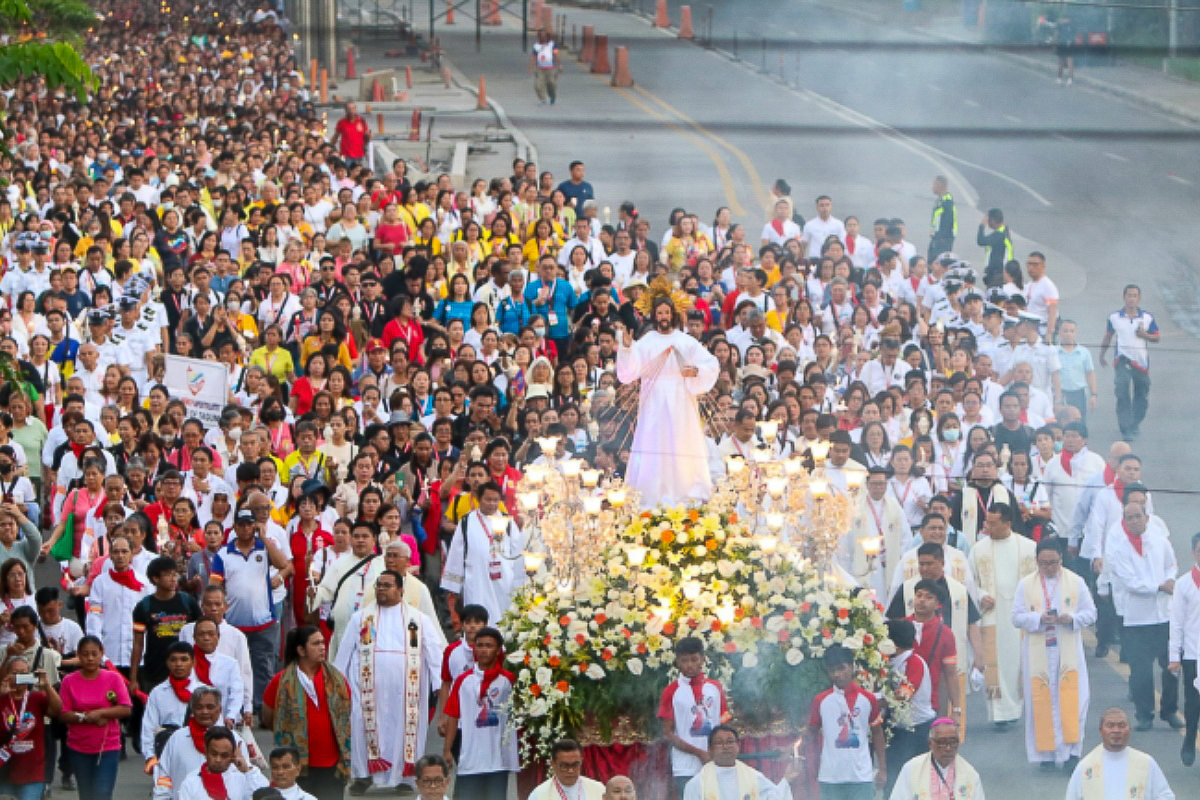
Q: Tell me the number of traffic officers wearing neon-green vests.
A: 2